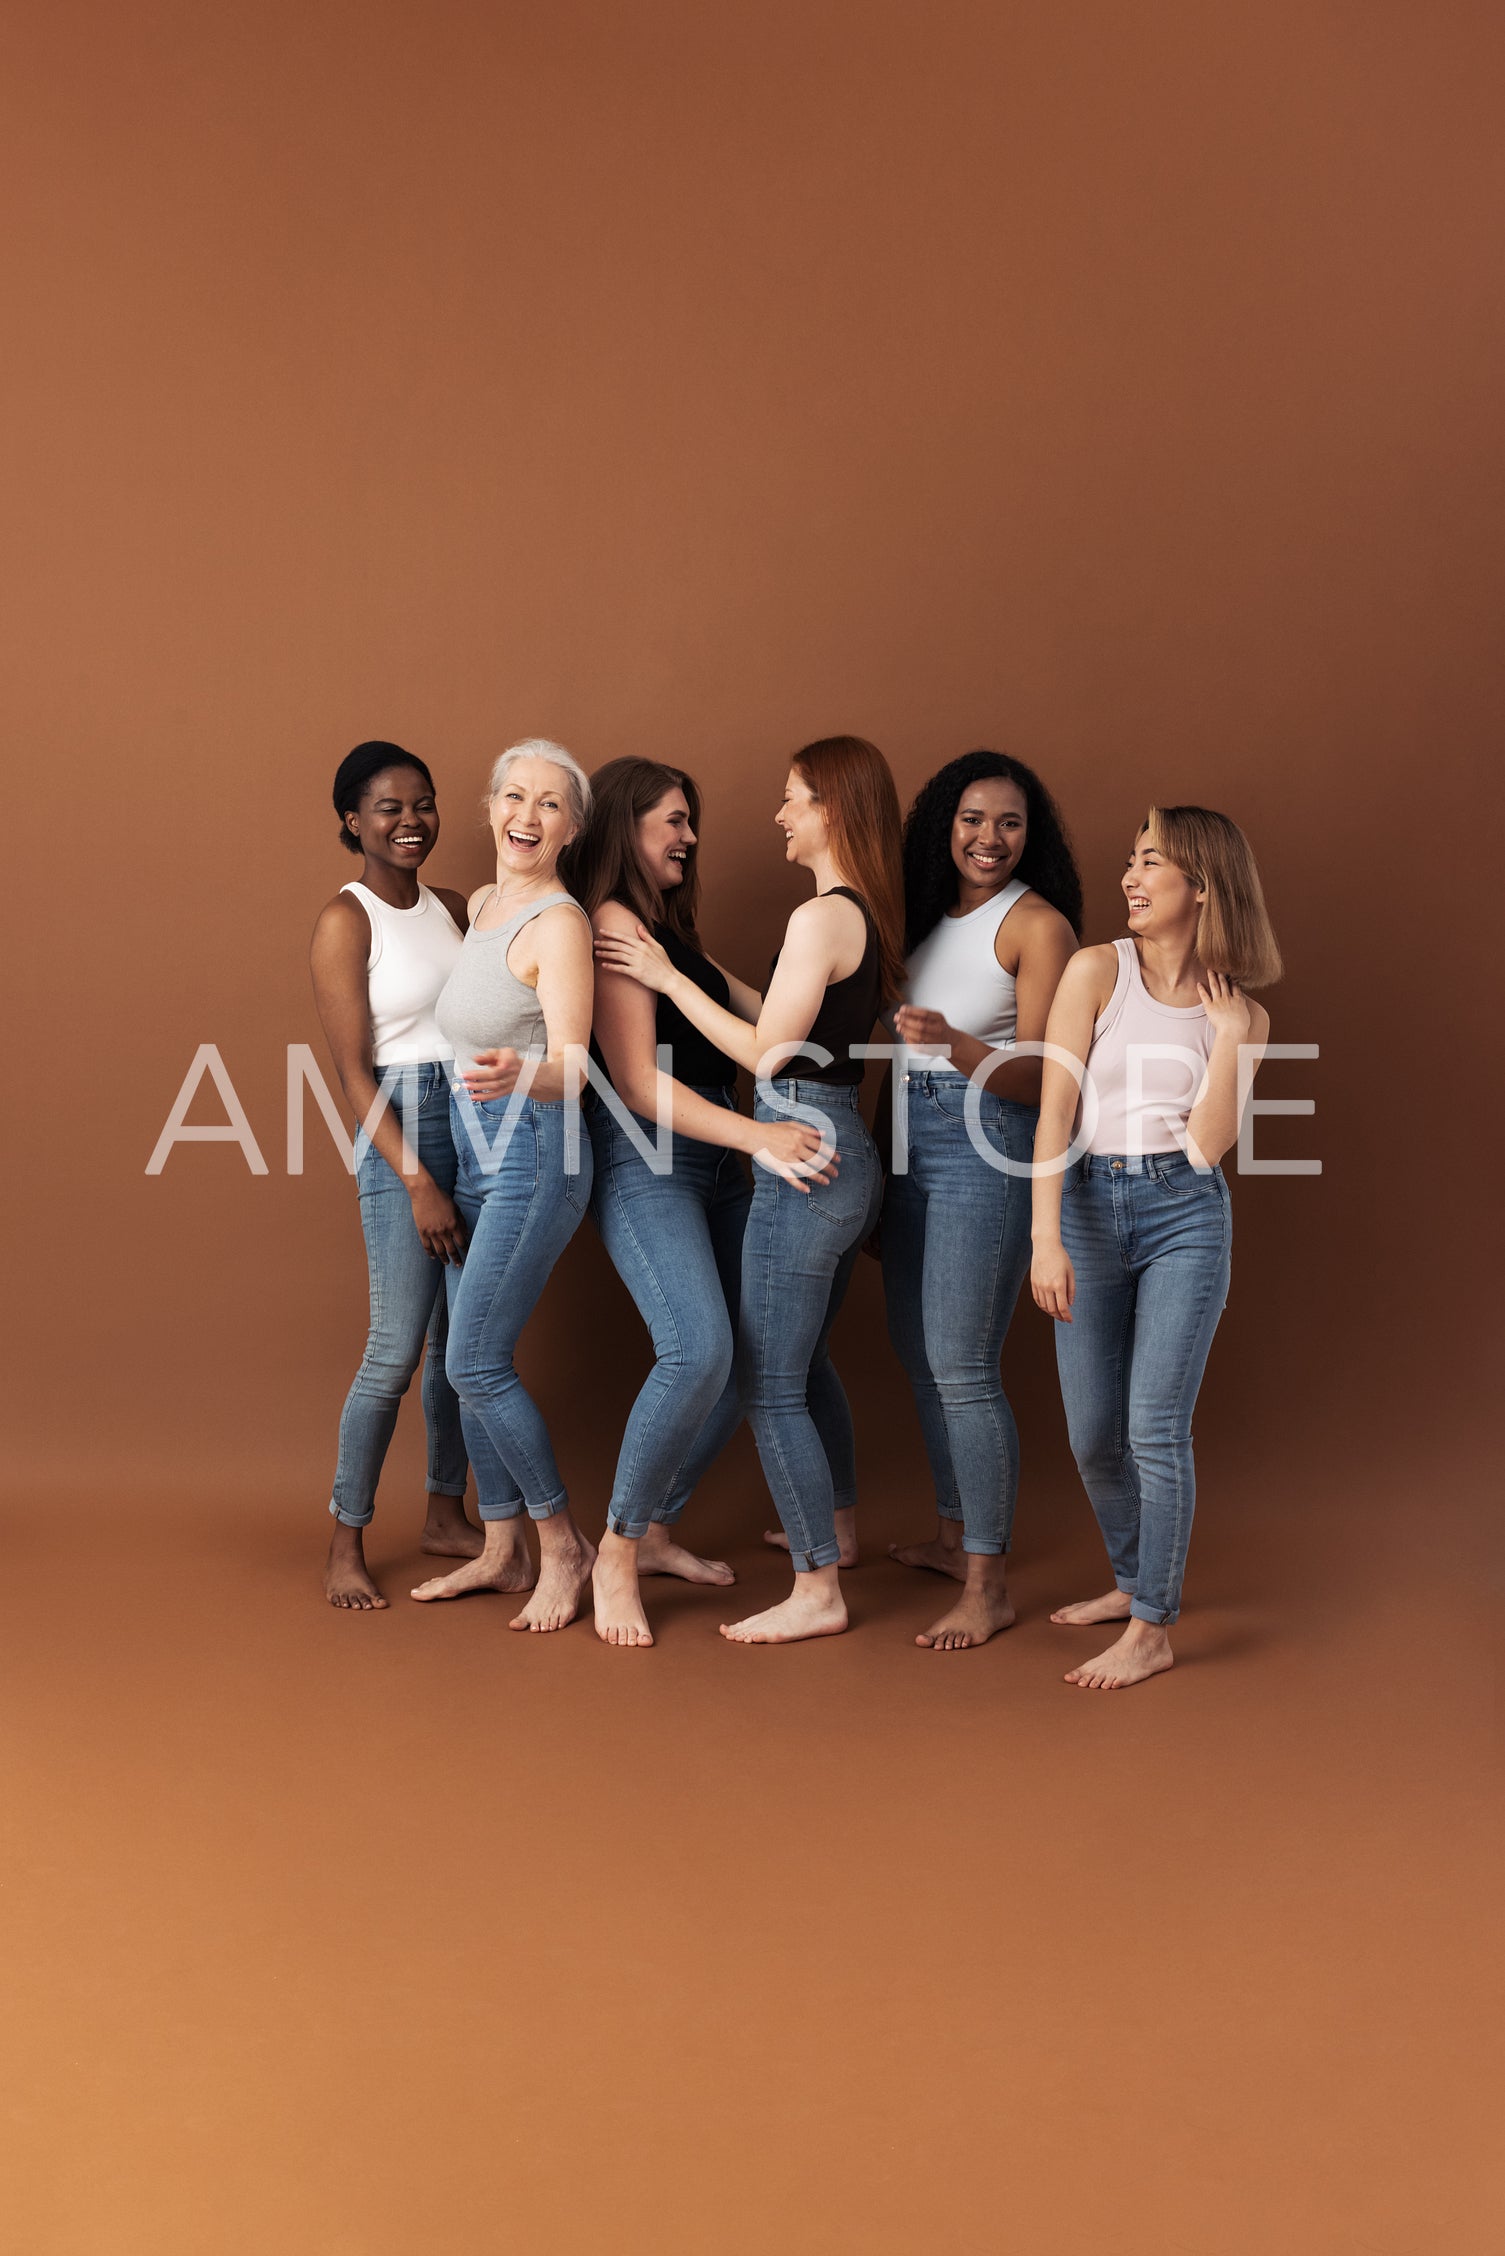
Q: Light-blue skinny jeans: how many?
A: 6